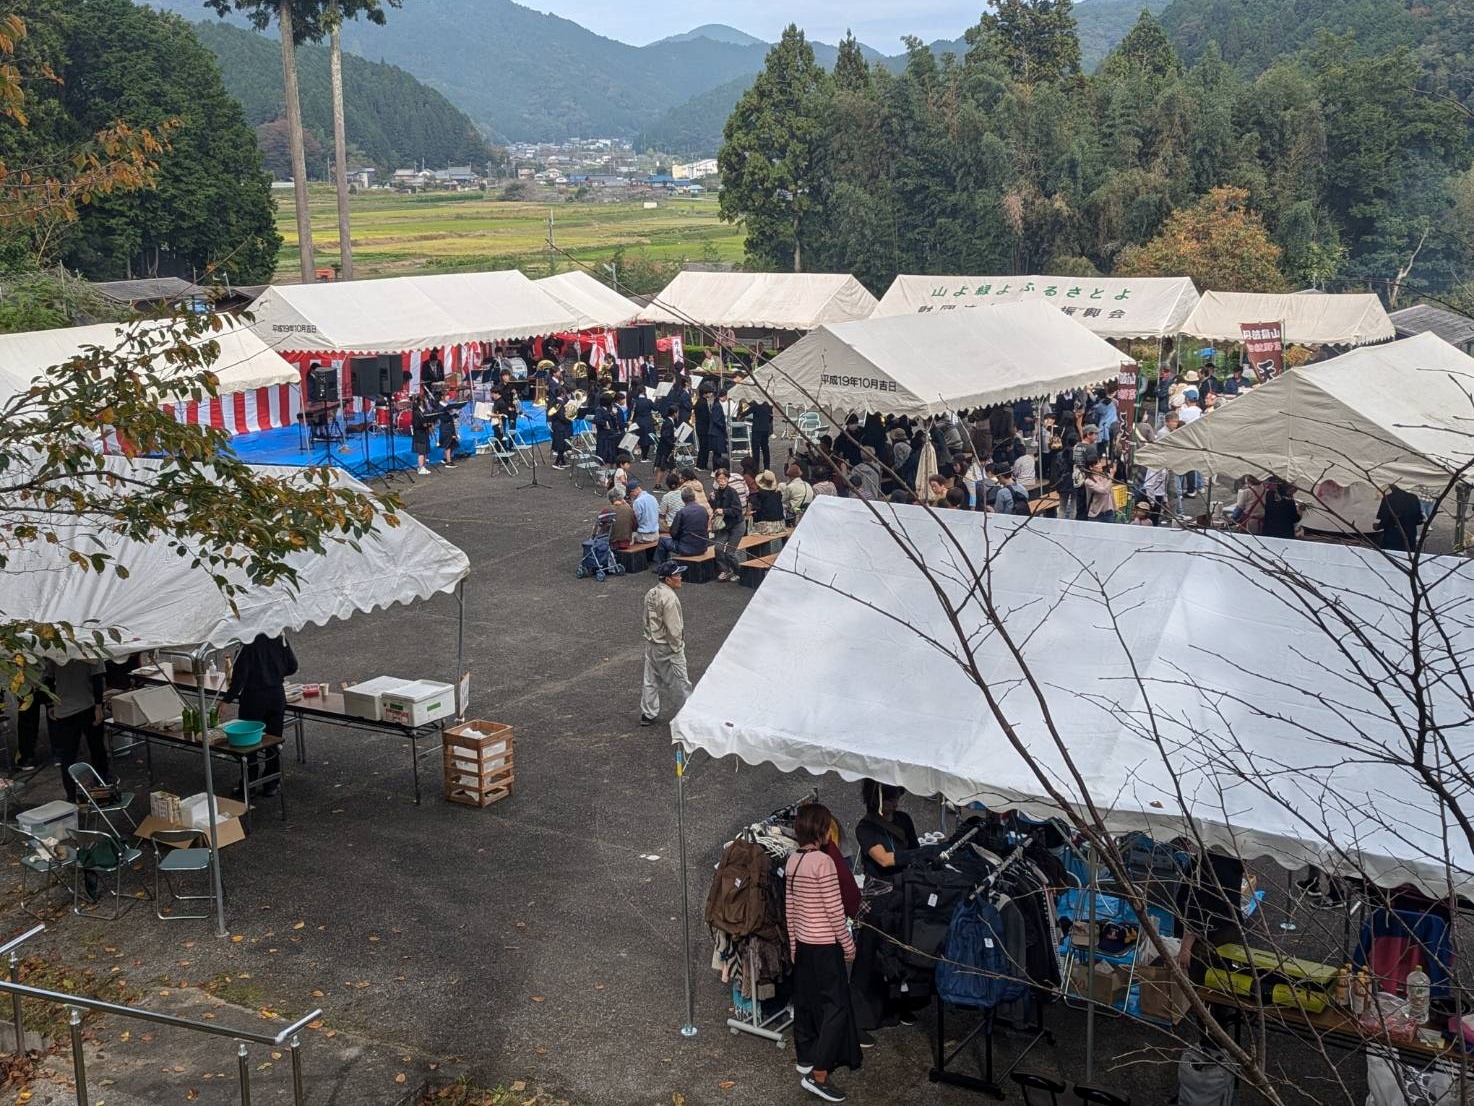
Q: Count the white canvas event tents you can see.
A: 10